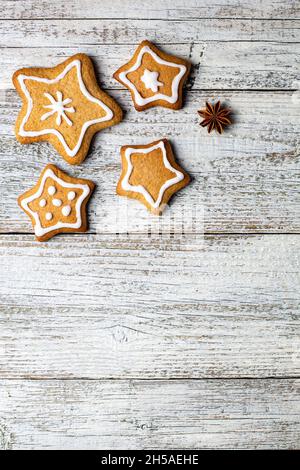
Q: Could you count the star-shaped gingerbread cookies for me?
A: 4